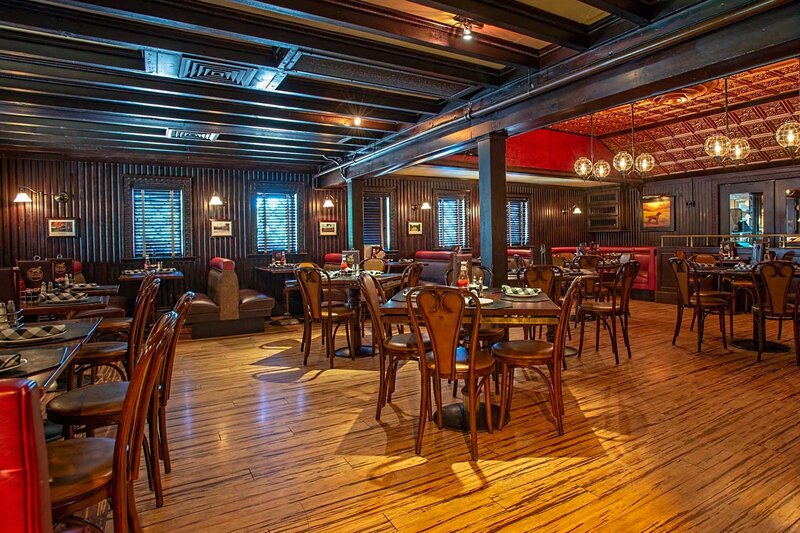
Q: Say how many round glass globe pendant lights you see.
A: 7